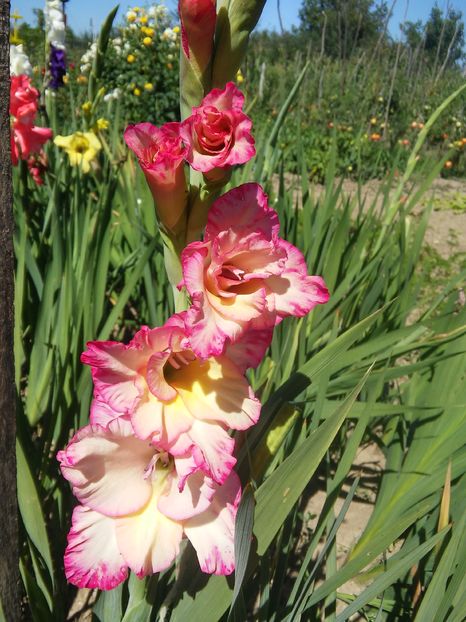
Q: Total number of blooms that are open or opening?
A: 5